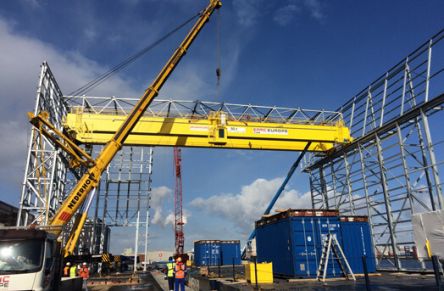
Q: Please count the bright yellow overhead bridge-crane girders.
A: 2